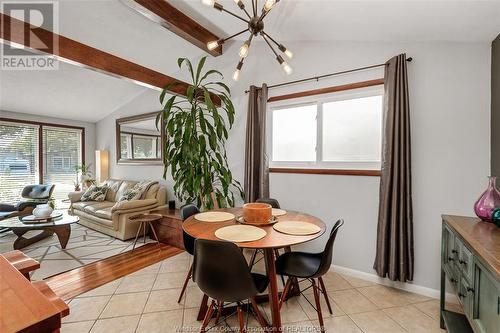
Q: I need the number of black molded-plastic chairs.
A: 4